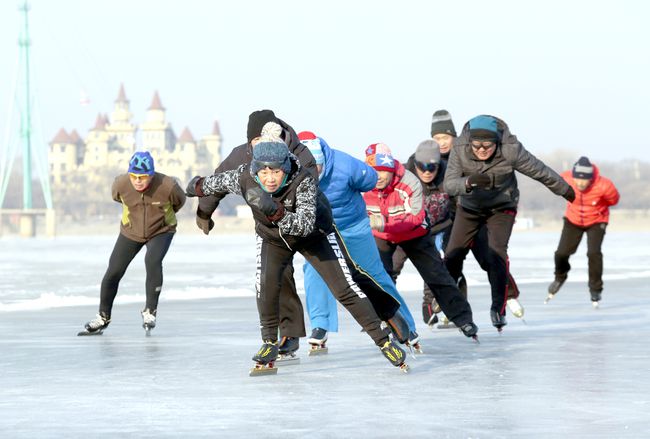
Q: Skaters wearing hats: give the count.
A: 9